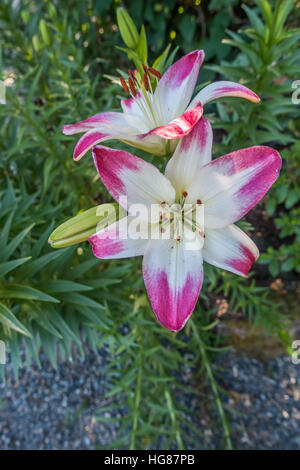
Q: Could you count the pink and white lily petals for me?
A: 12